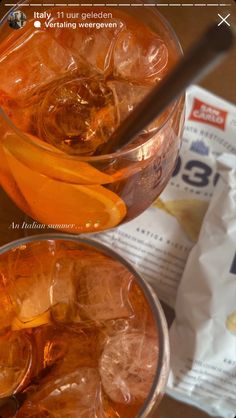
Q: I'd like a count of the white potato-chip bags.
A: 2